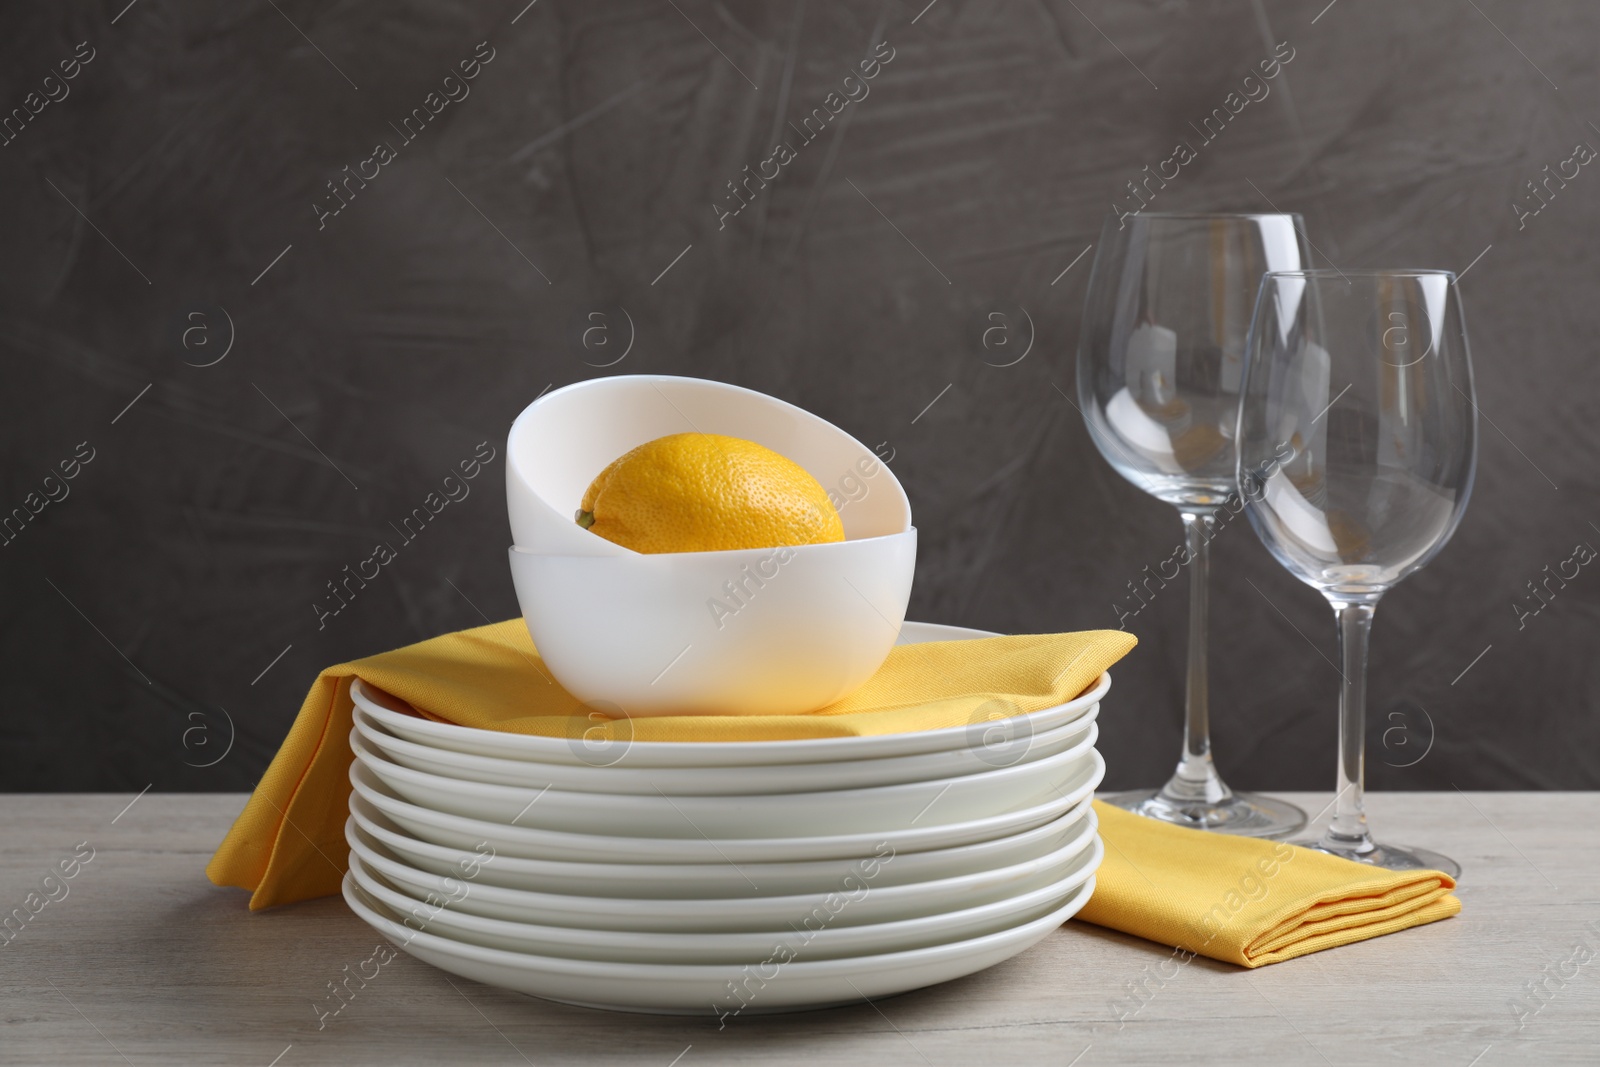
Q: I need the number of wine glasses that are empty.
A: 2